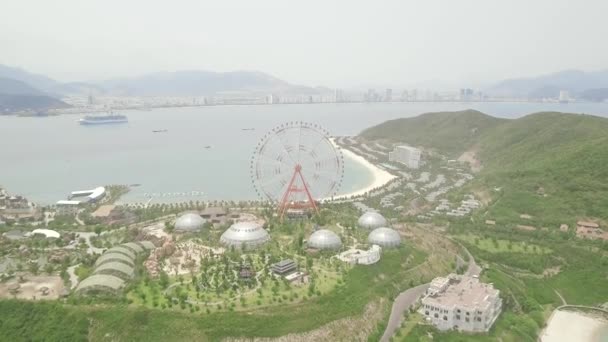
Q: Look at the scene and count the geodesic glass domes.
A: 5